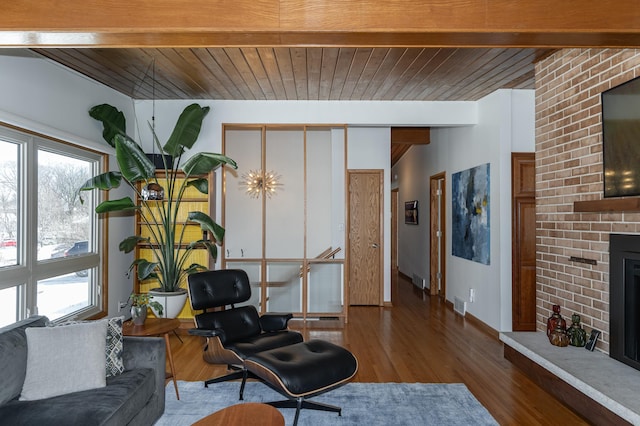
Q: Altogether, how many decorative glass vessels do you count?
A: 3